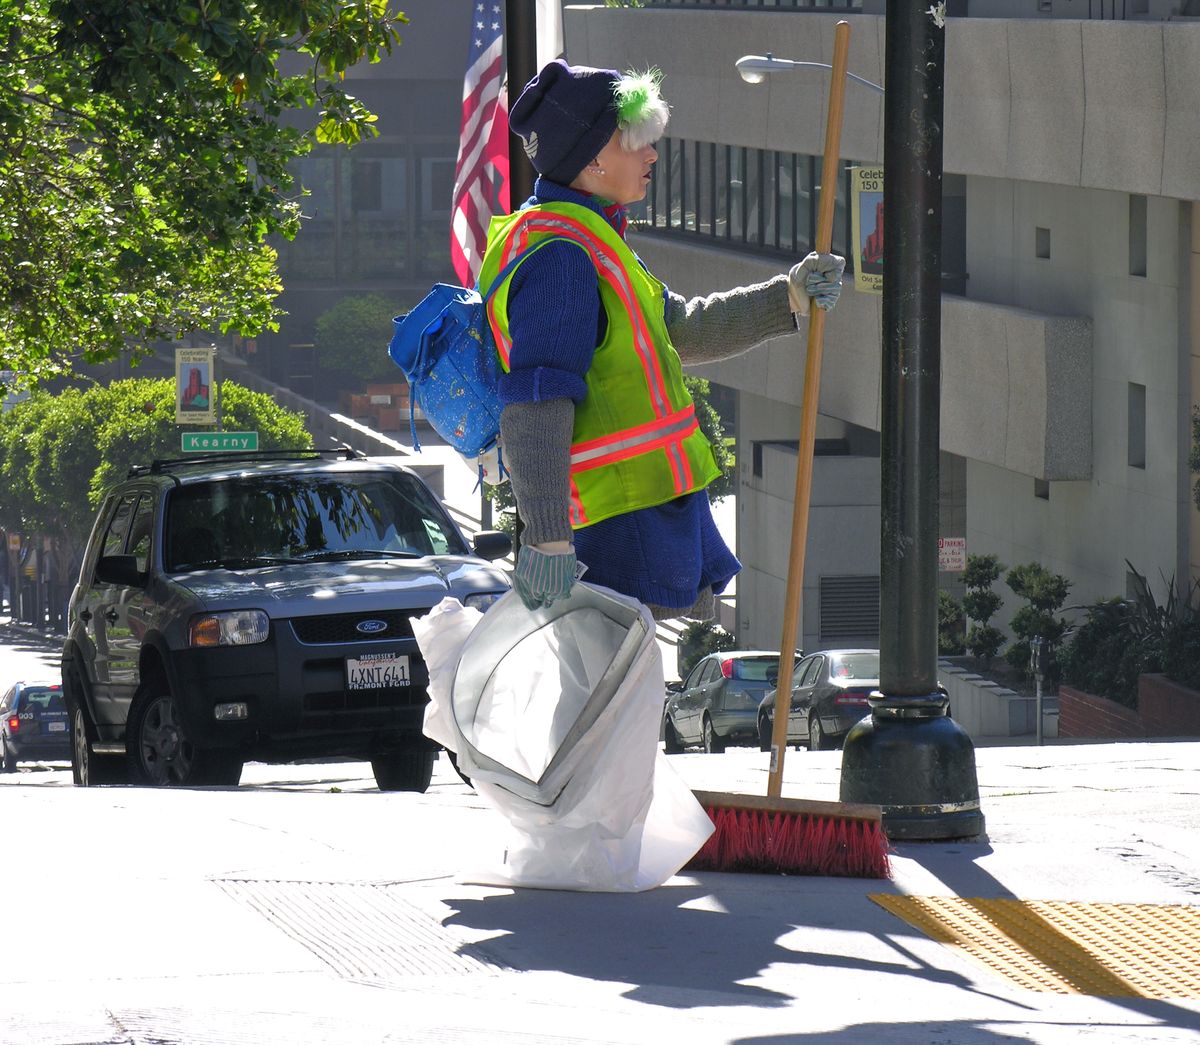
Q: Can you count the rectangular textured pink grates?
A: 0